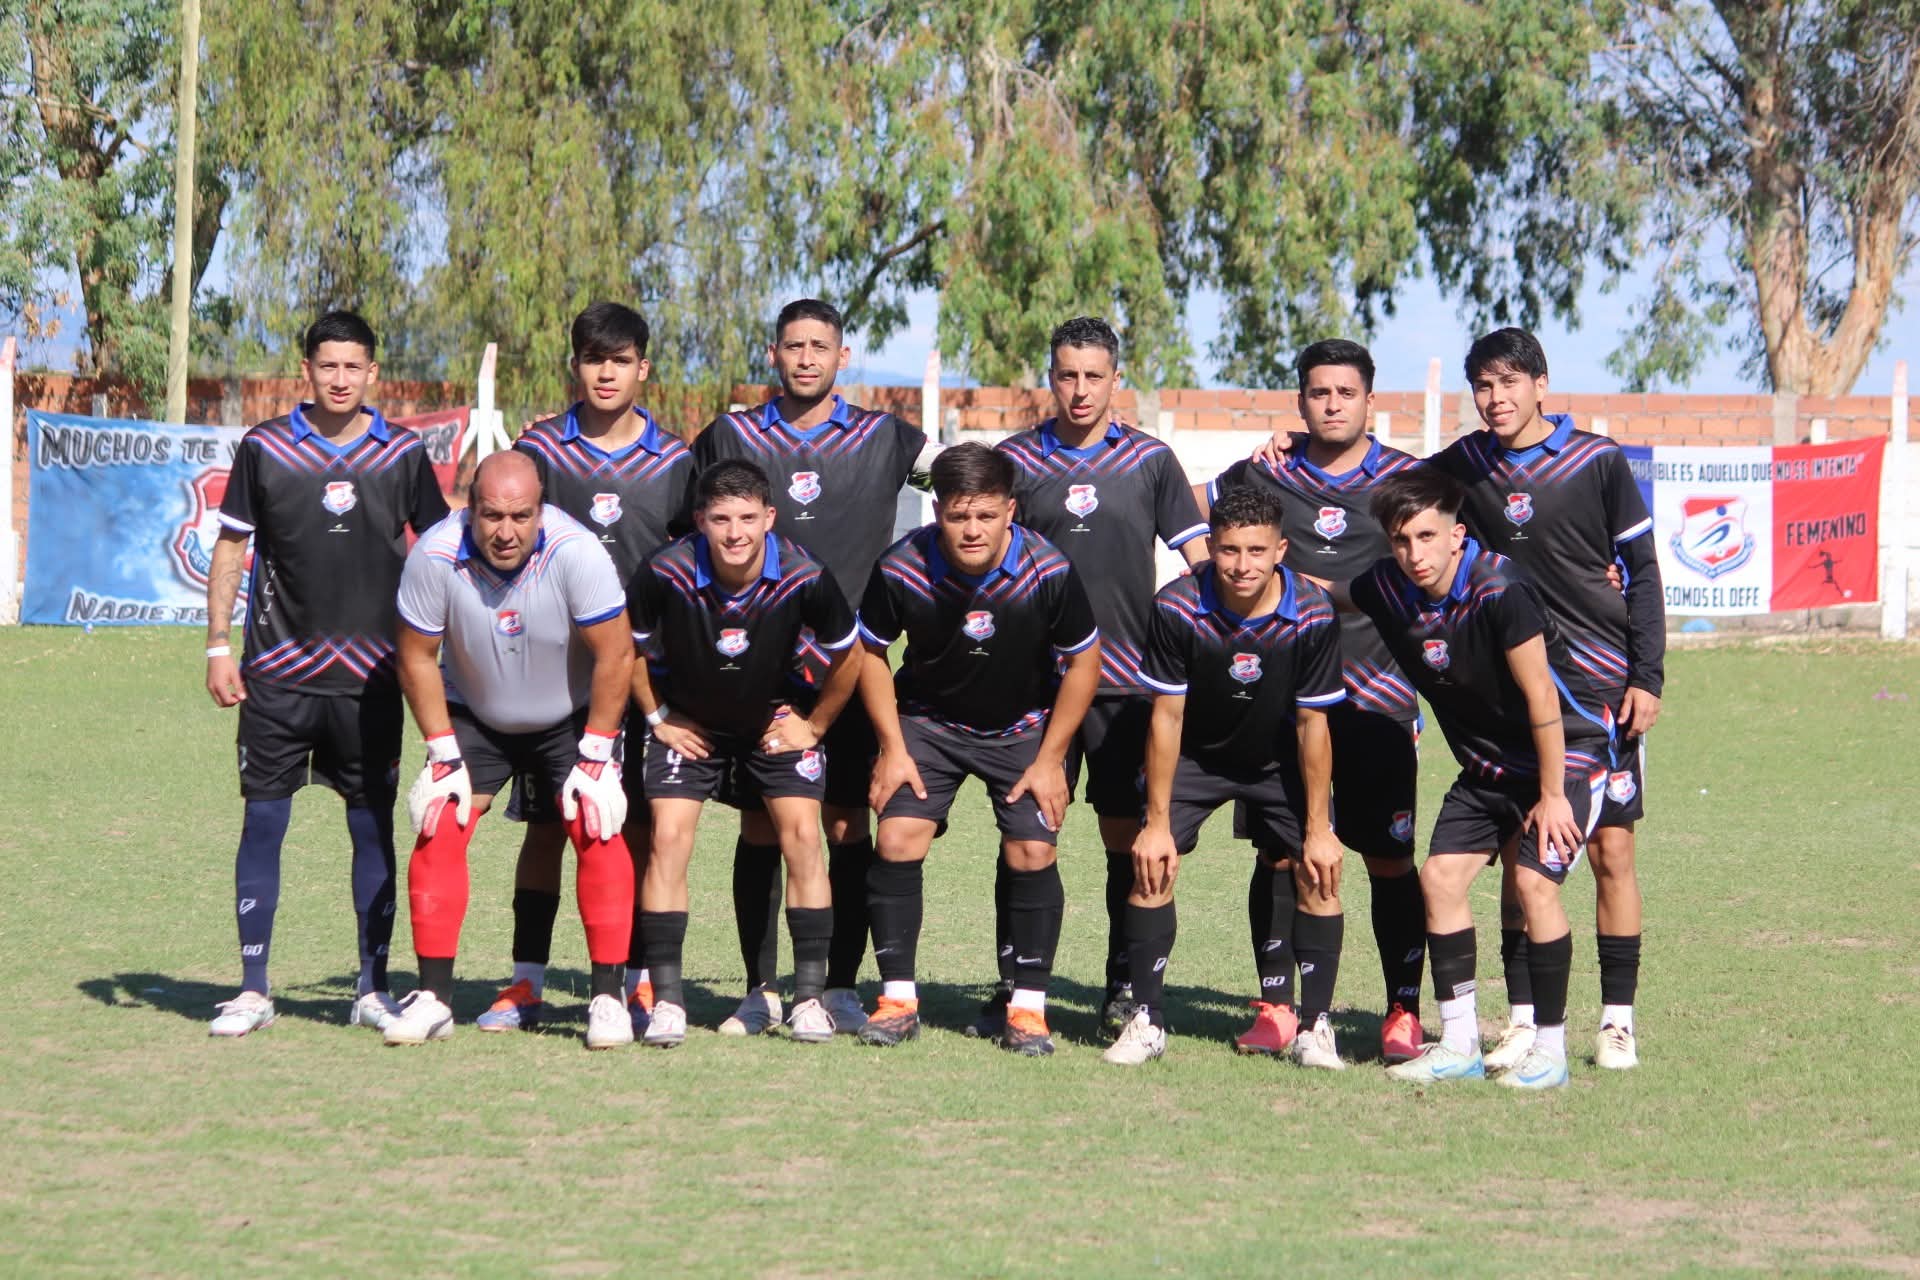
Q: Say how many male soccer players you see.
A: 11